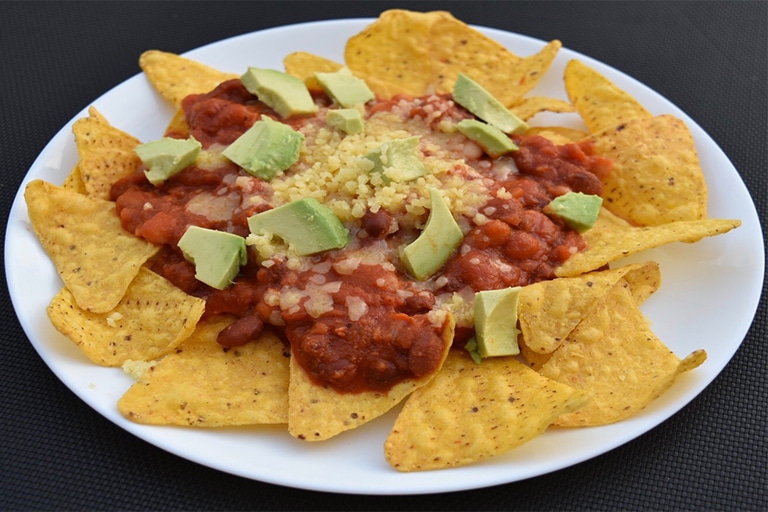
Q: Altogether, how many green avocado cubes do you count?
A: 13